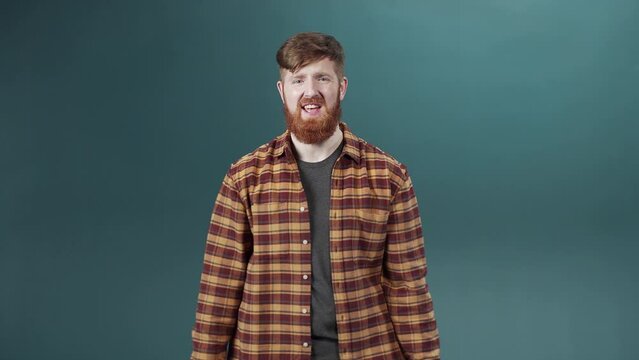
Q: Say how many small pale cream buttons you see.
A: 5